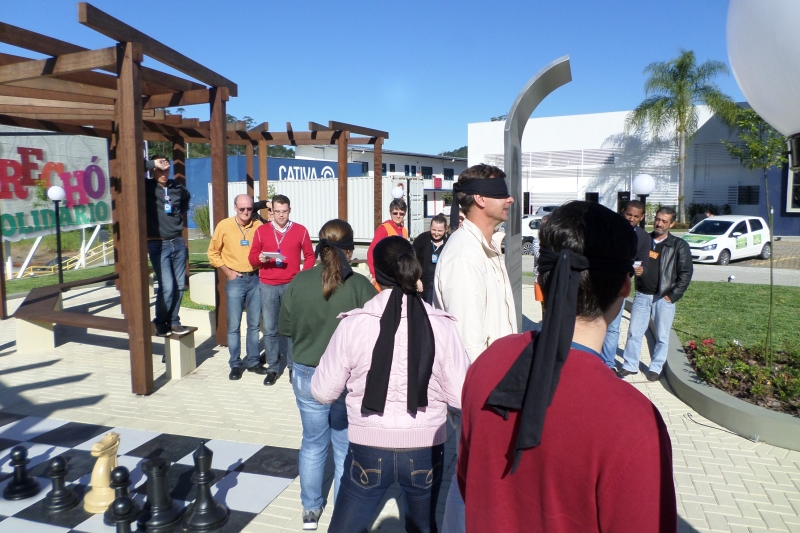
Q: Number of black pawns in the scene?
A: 4